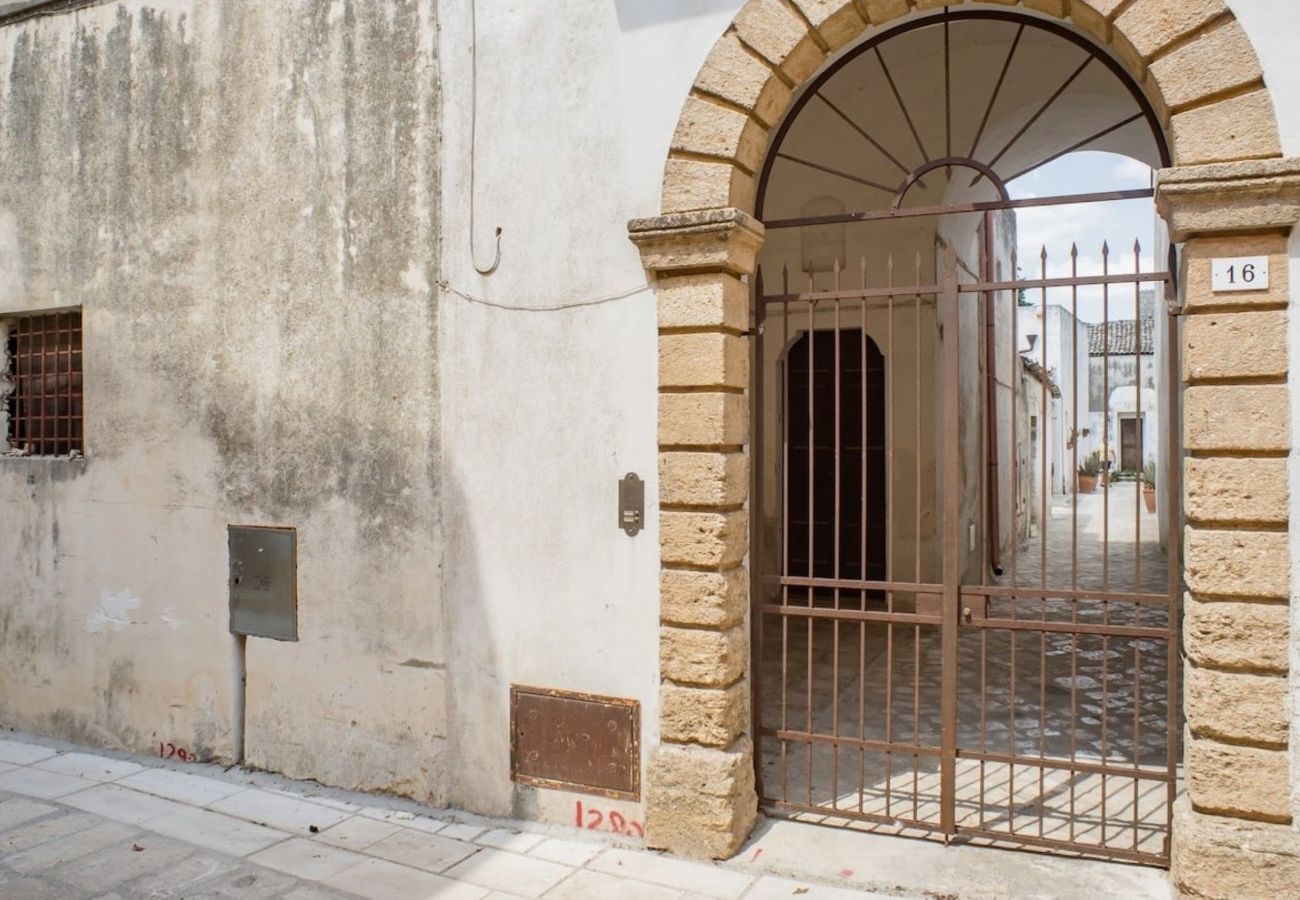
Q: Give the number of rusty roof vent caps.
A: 0